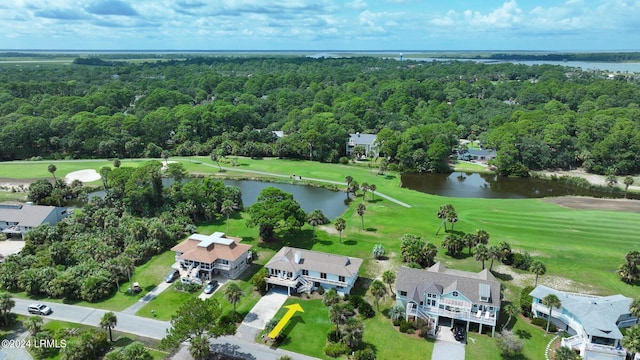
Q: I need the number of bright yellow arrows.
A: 1